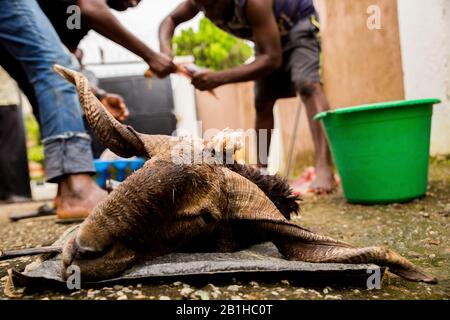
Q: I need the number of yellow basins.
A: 0